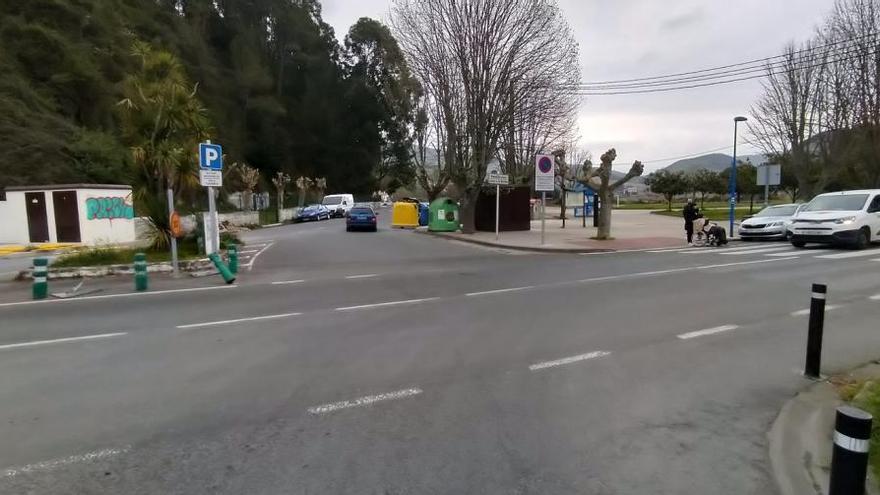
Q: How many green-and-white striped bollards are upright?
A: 3